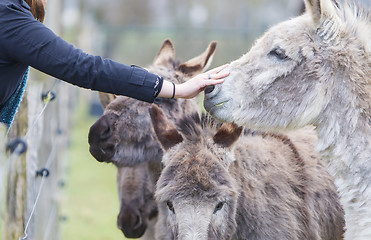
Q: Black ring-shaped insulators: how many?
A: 3